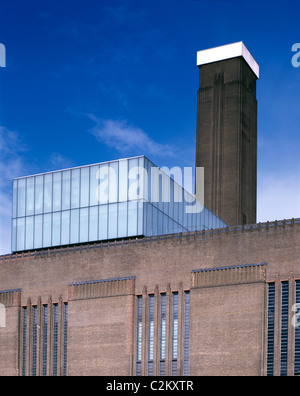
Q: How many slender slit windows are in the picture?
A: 13